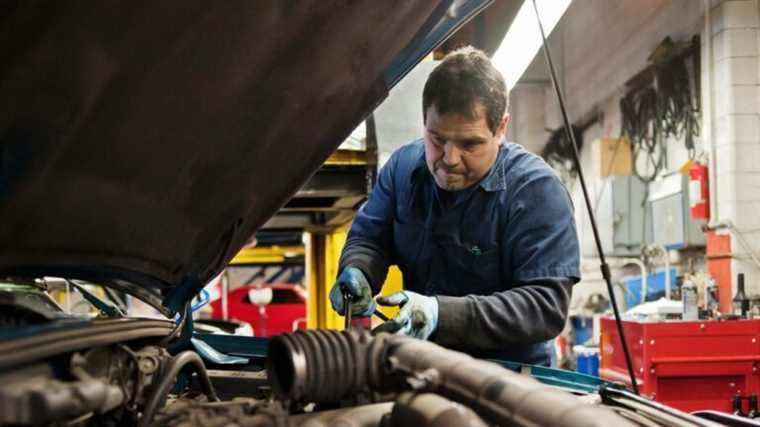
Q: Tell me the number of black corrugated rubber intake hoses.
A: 1